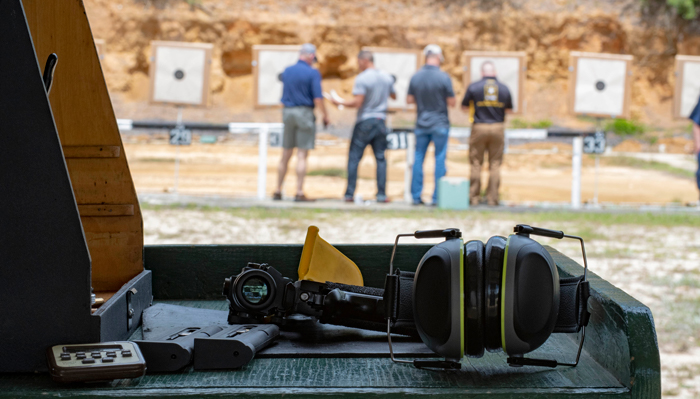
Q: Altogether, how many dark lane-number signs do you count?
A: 3